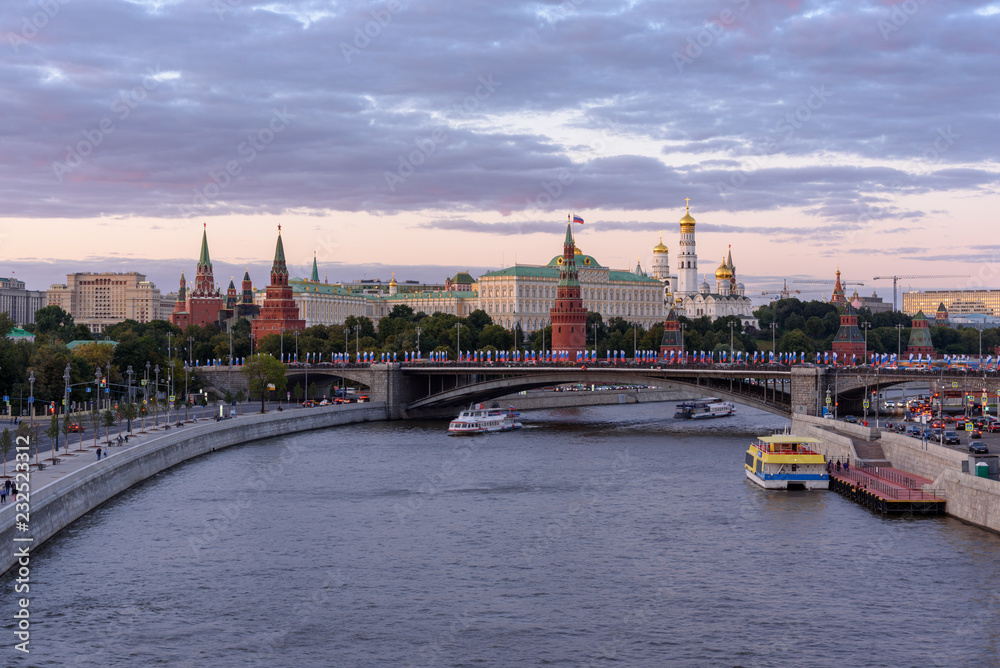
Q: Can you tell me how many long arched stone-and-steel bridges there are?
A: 1